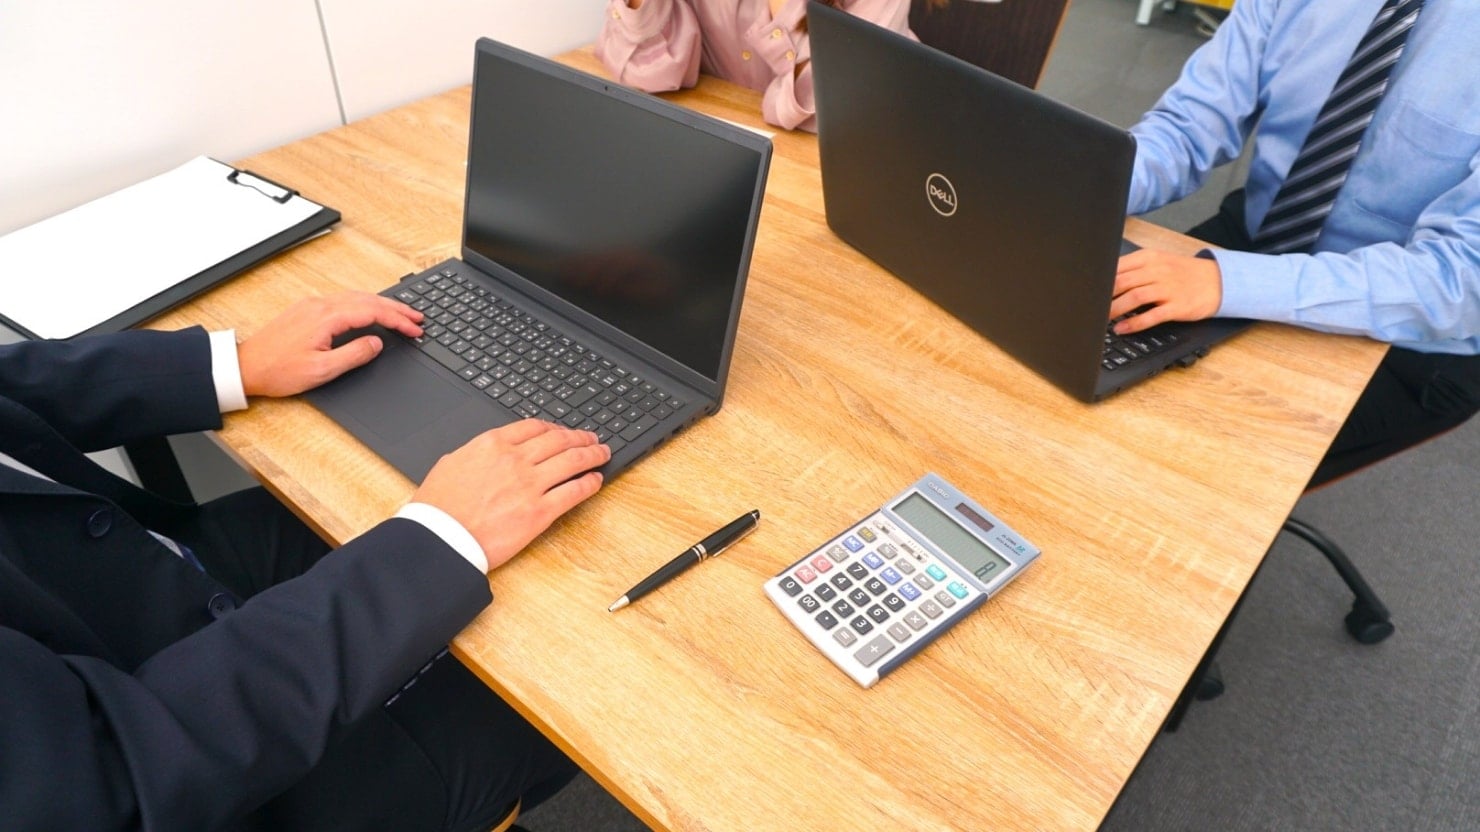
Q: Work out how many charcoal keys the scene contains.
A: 12